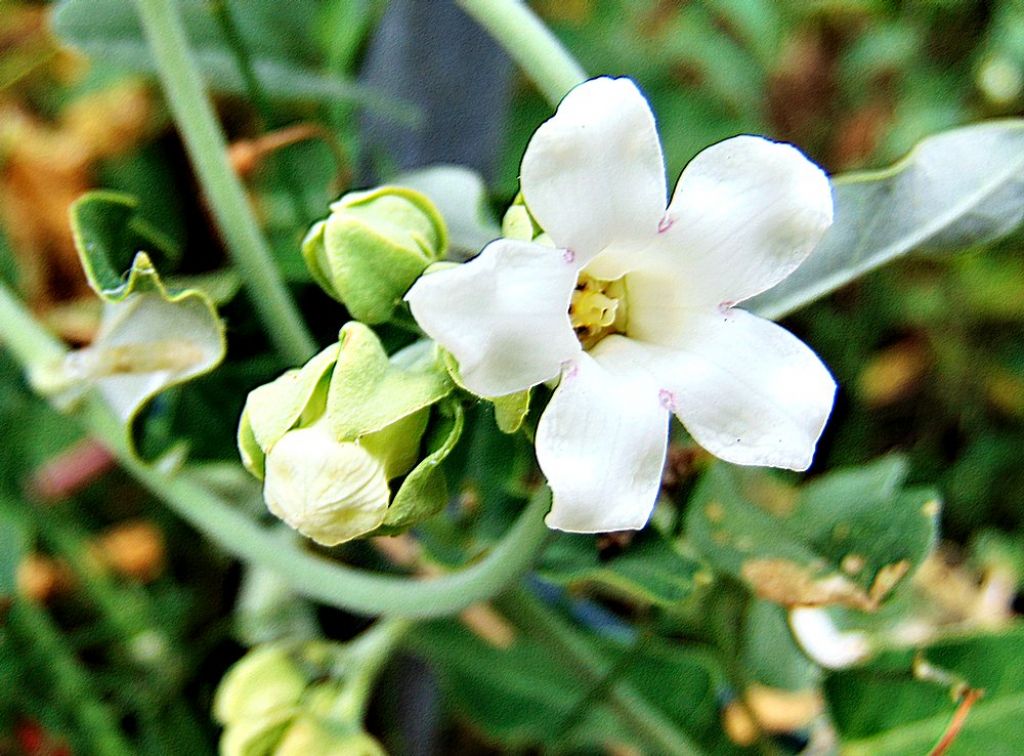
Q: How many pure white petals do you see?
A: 5